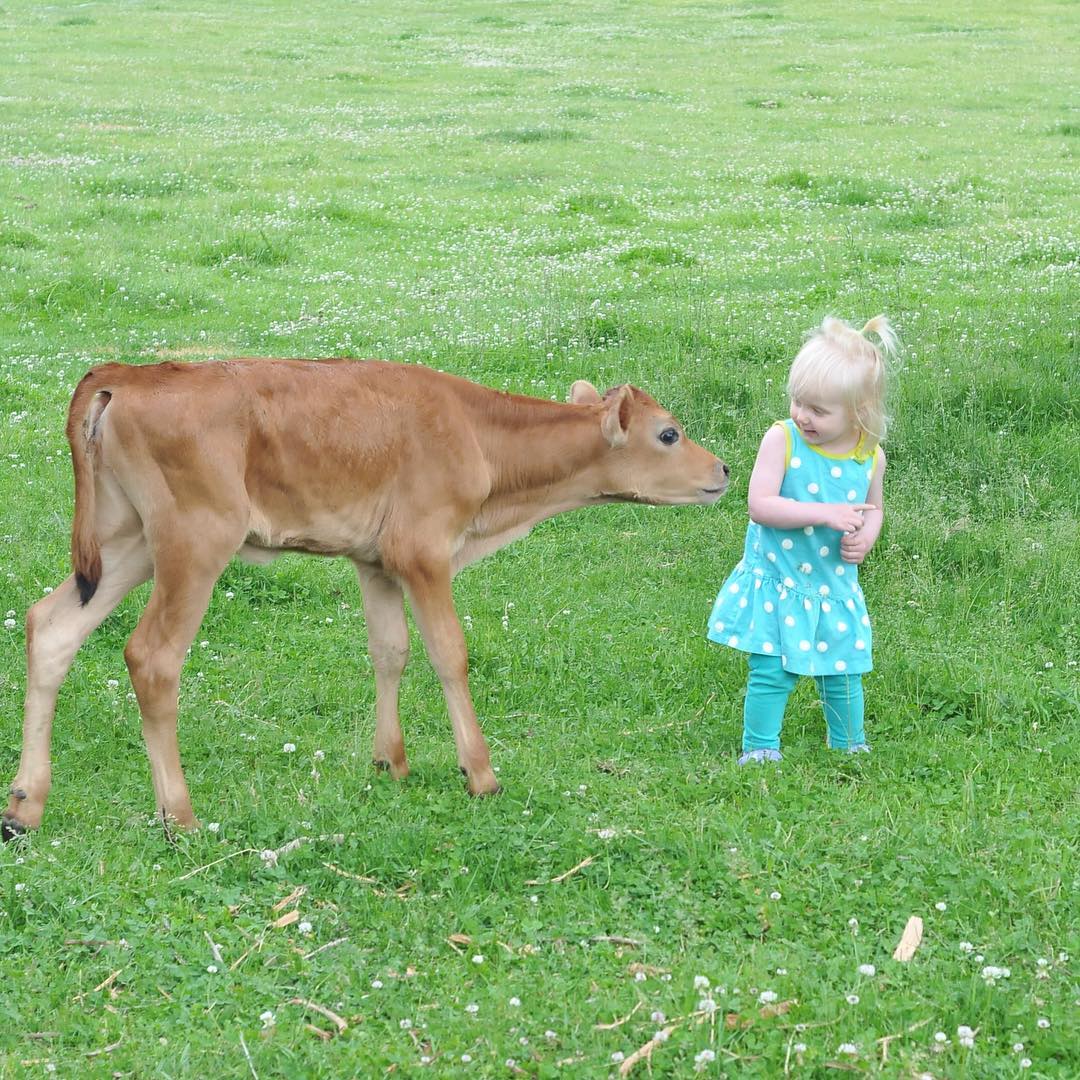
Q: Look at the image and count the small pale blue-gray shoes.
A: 2